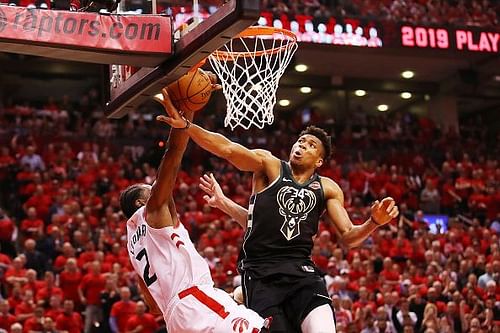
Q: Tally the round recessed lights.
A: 7